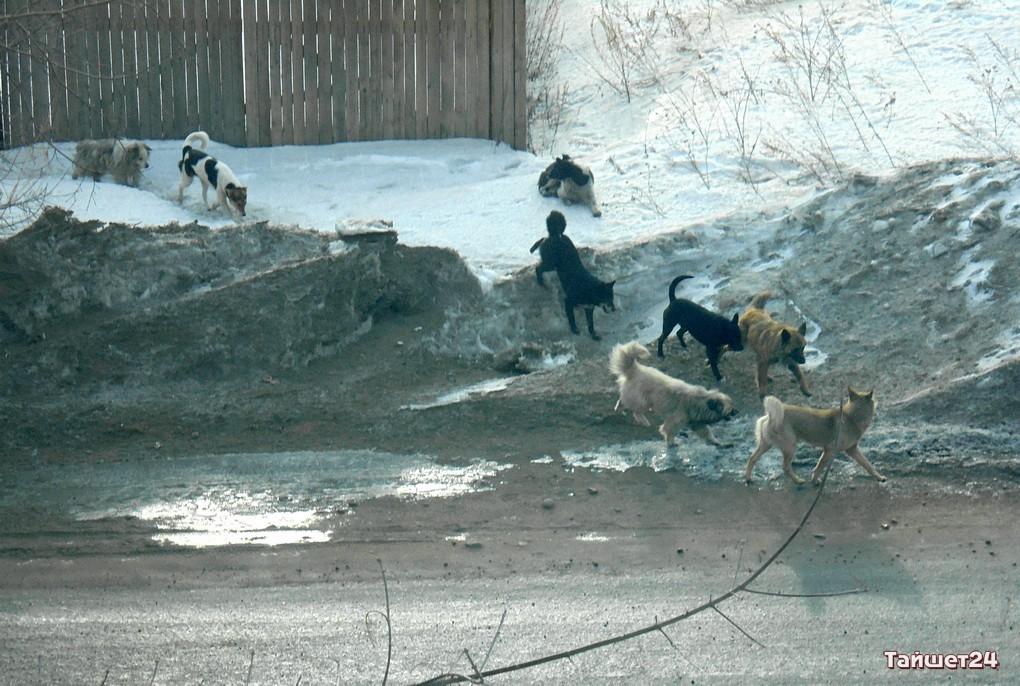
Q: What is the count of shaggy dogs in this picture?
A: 2